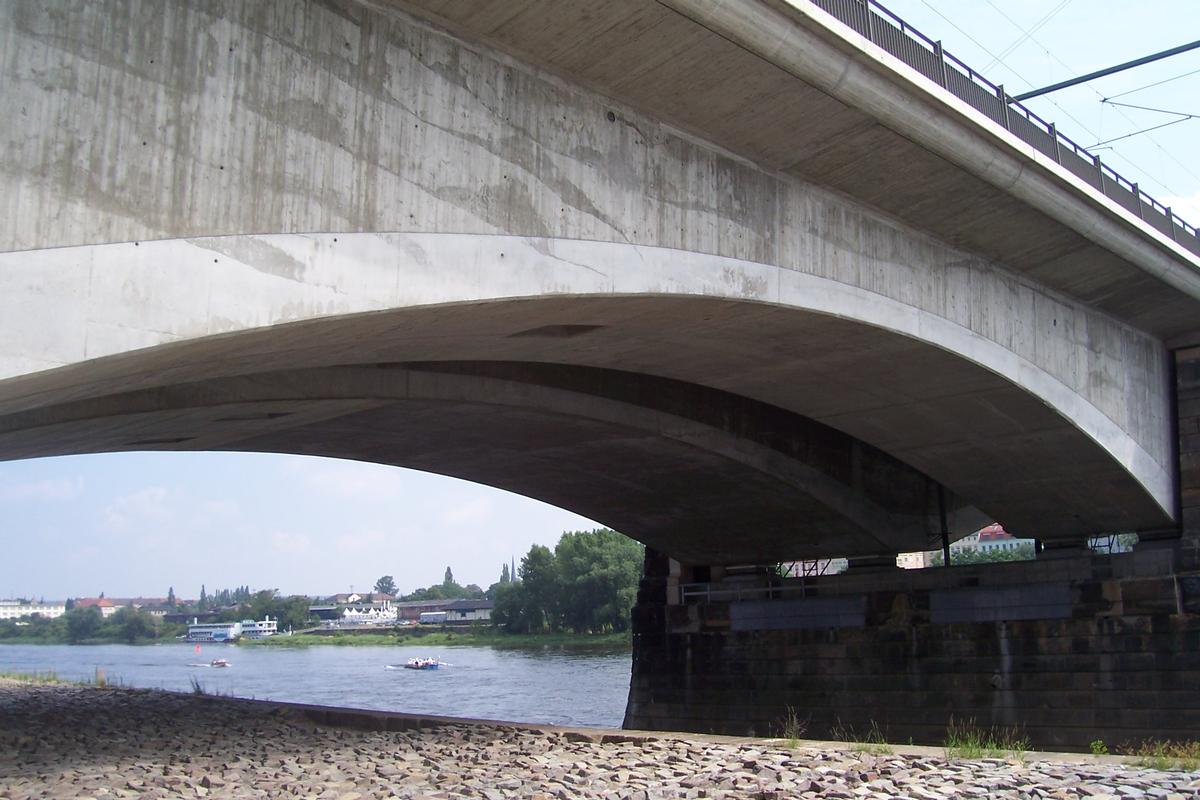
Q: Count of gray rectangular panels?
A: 2